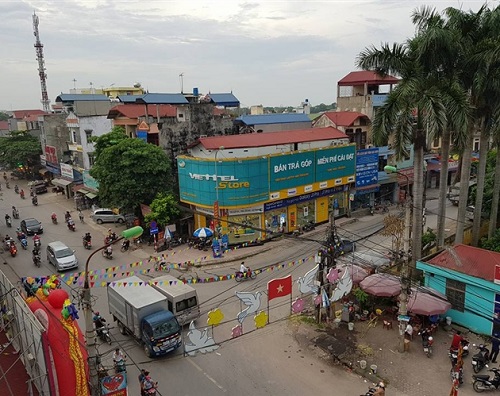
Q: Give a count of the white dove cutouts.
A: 4